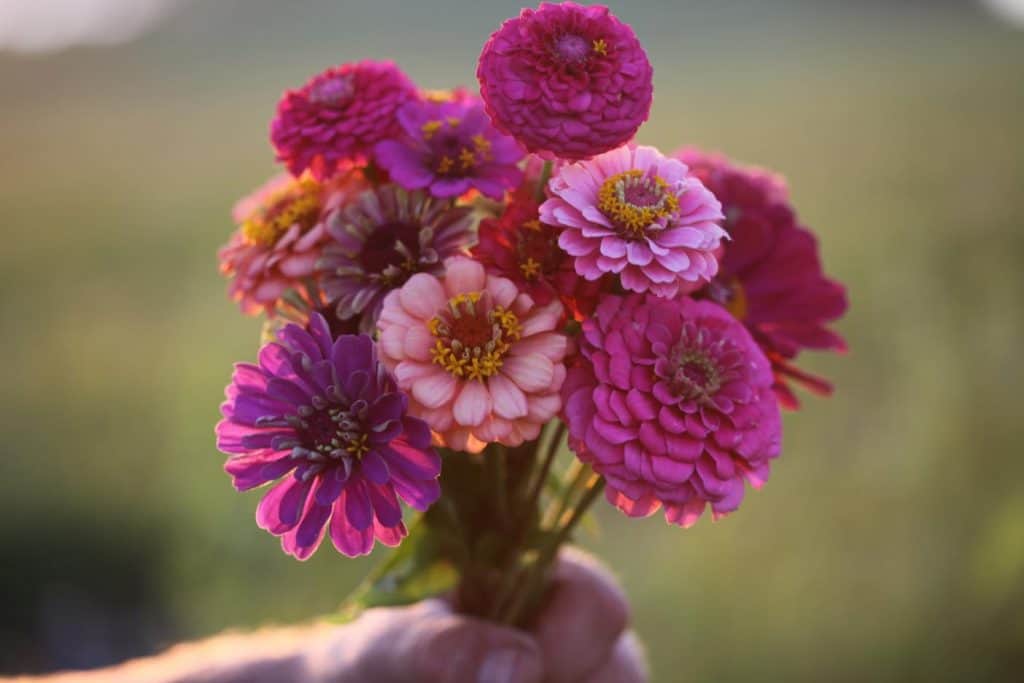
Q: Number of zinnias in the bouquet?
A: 11